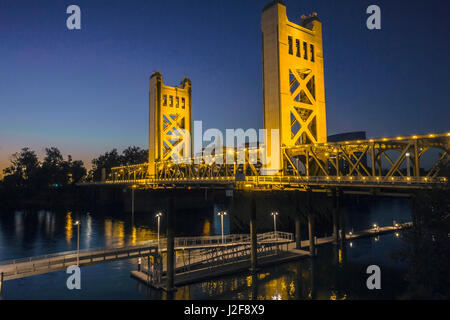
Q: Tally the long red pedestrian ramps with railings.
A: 0